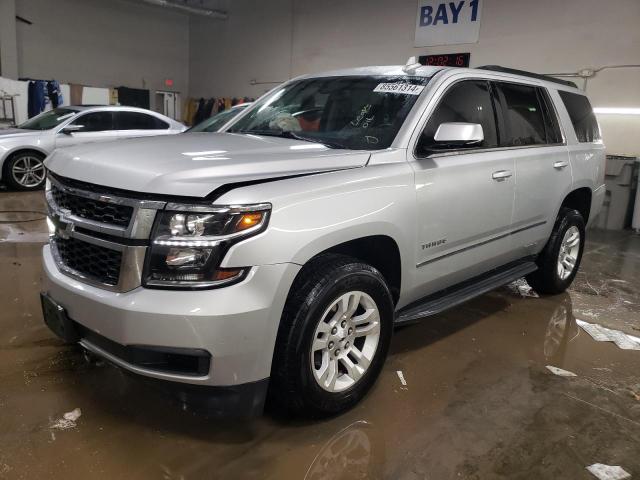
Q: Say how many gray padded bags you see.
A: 0